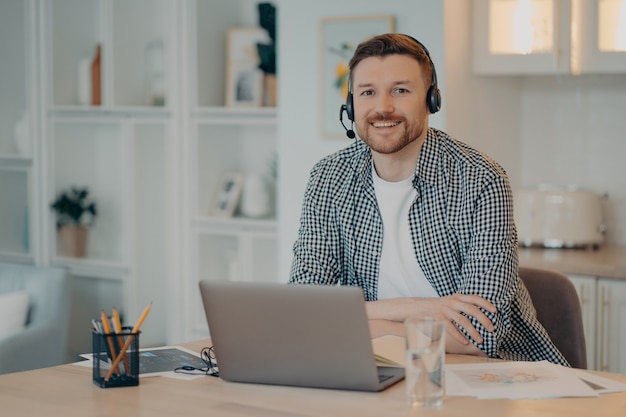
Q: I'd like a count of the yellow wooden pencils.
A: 3